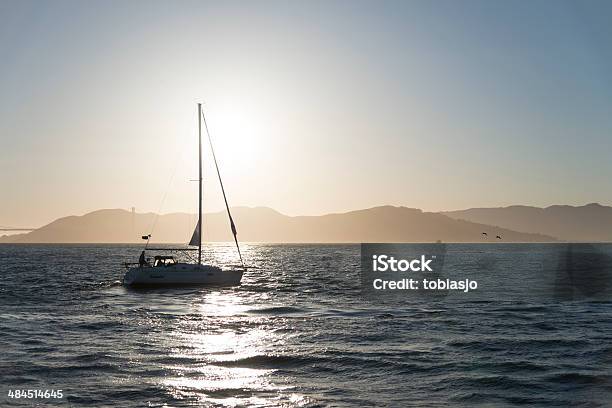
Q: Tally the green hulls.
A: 0